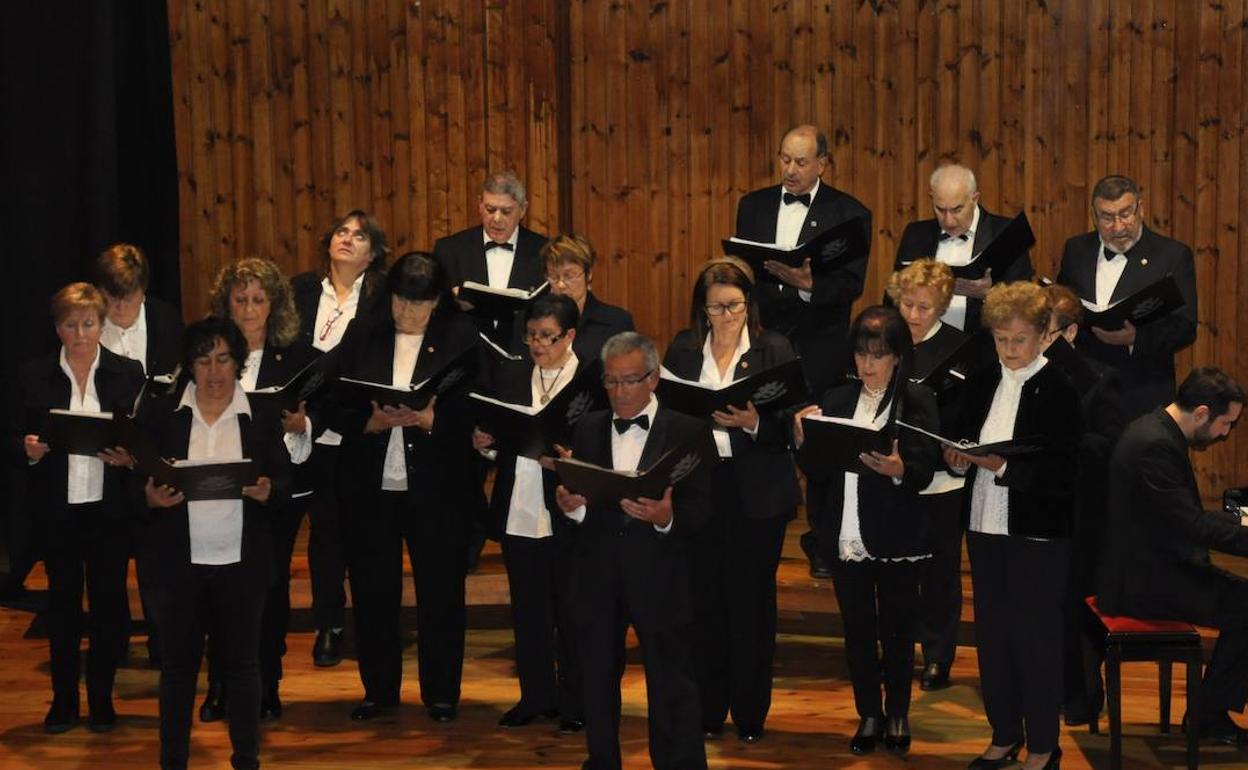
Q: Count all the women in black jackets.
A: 13